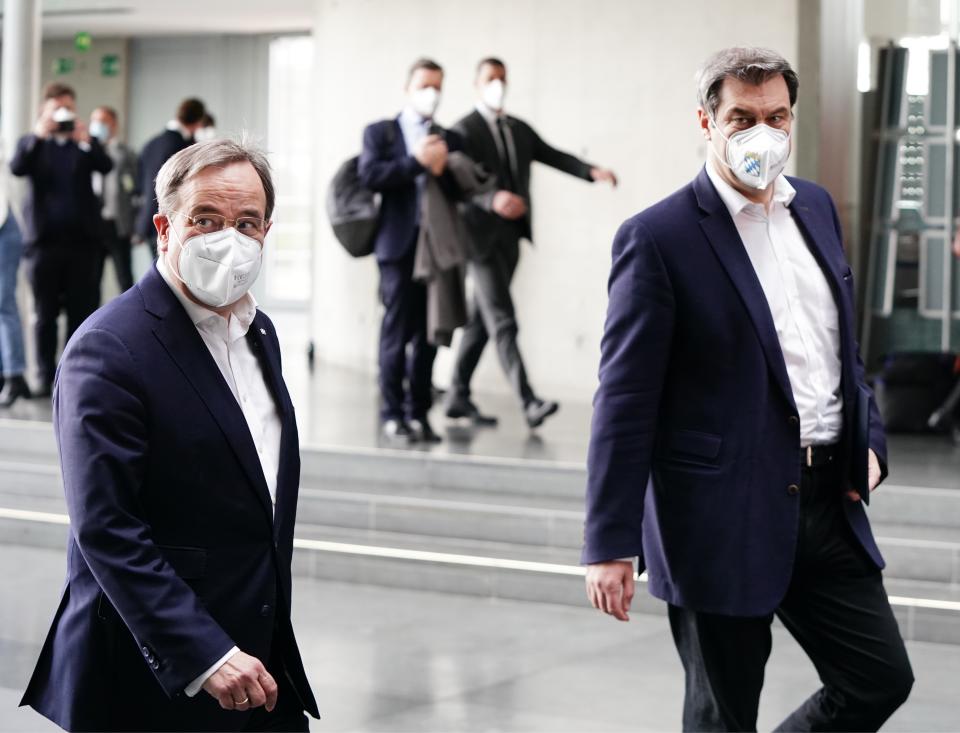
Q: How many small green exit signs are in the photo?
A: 3